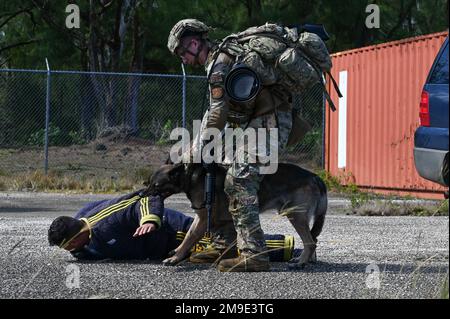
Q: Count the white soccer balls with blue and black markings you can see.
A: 0